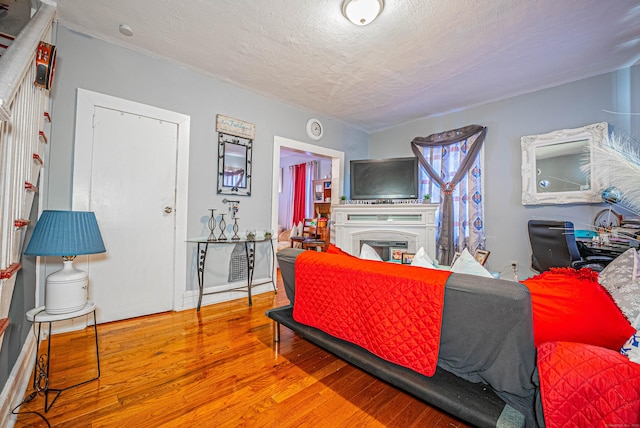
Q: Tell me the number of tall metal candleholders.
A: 3